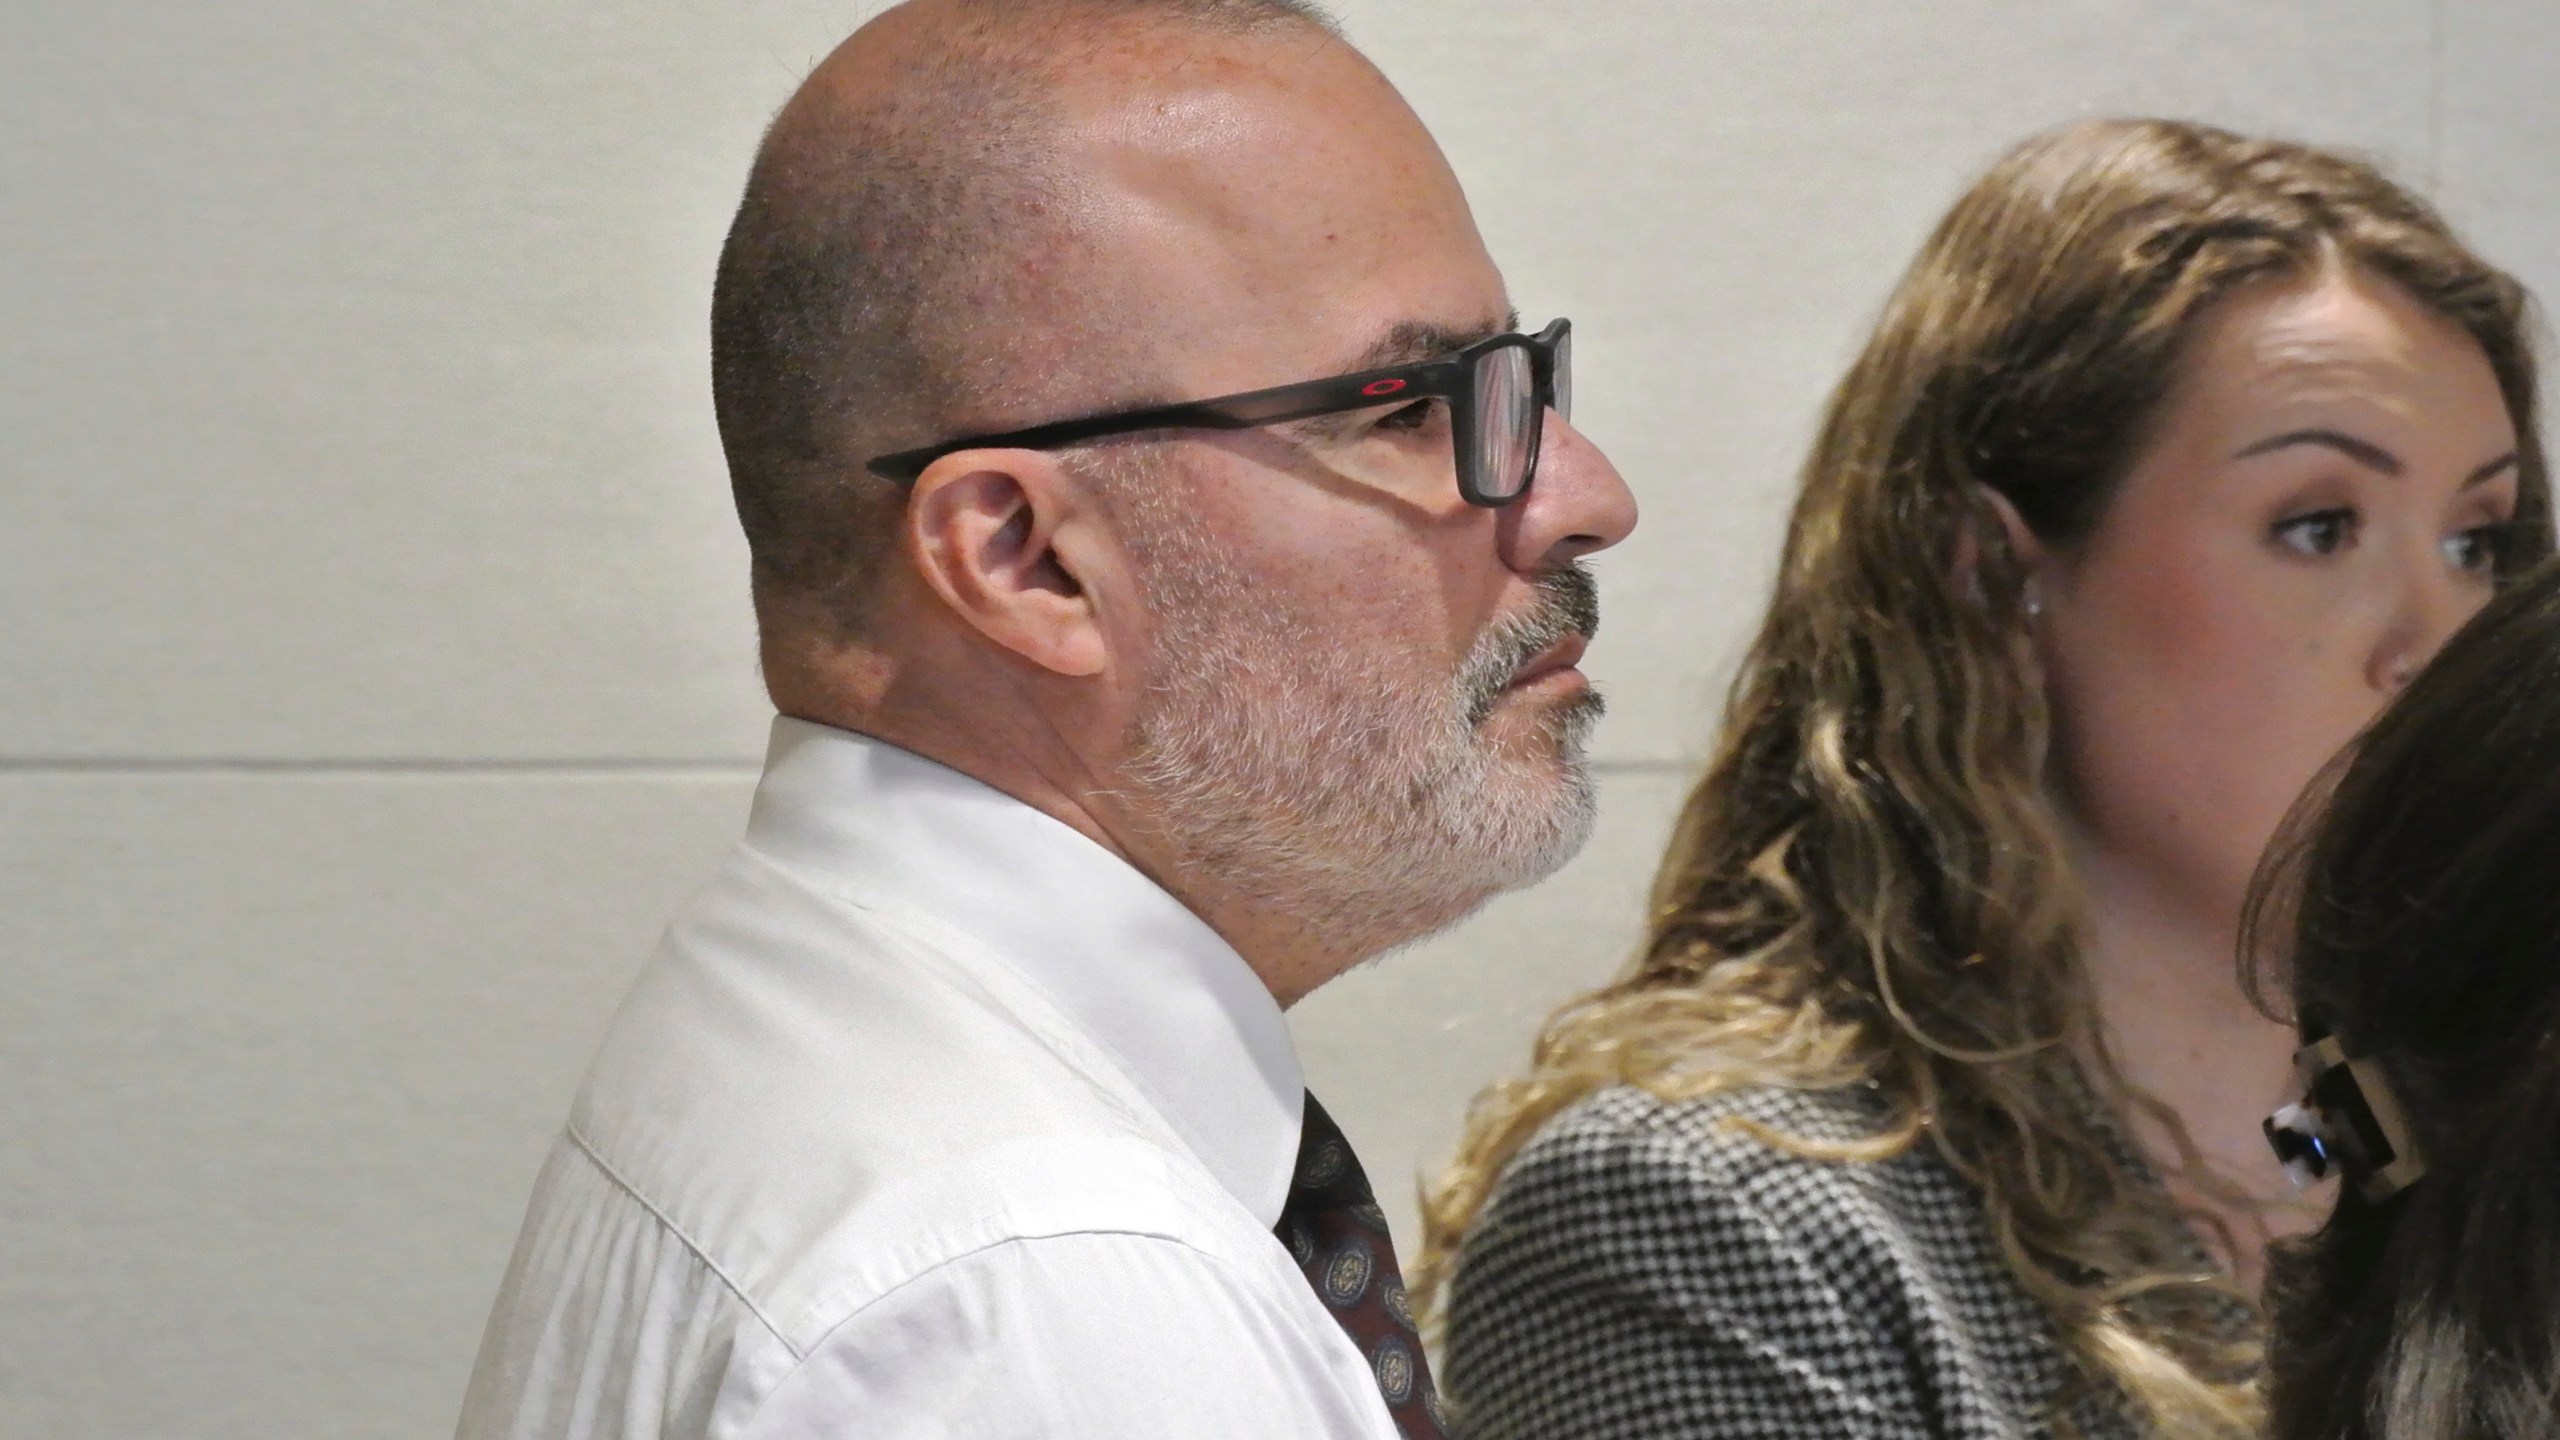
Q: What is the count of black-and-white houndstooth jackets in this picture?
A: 1